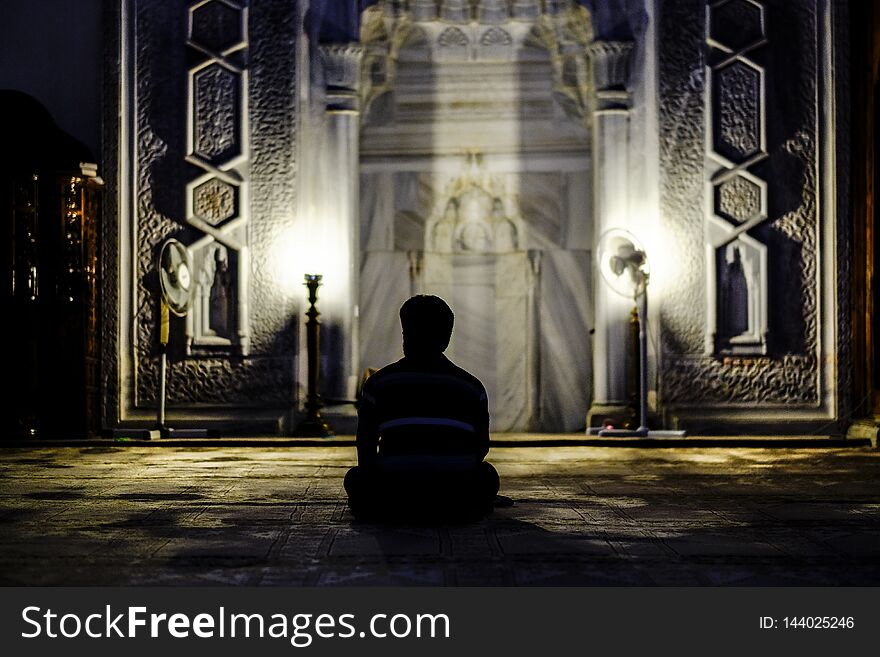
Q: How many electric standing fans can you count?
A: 2